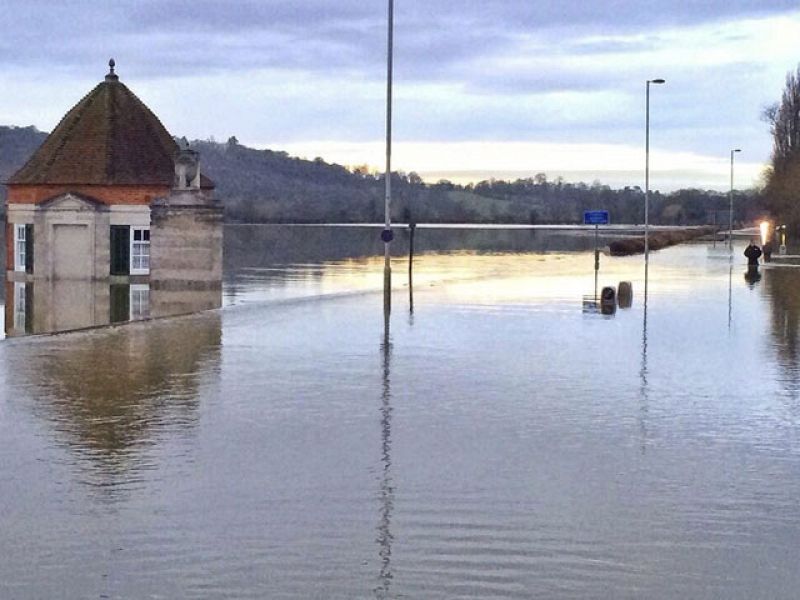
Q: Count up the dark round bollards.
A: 2